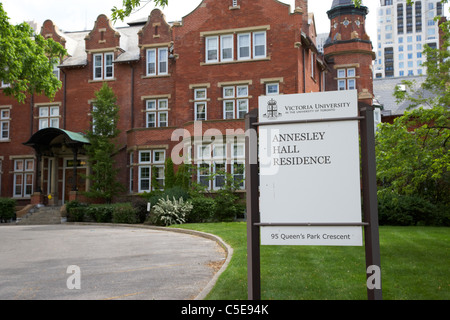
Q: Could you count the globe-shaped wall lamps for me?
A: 0